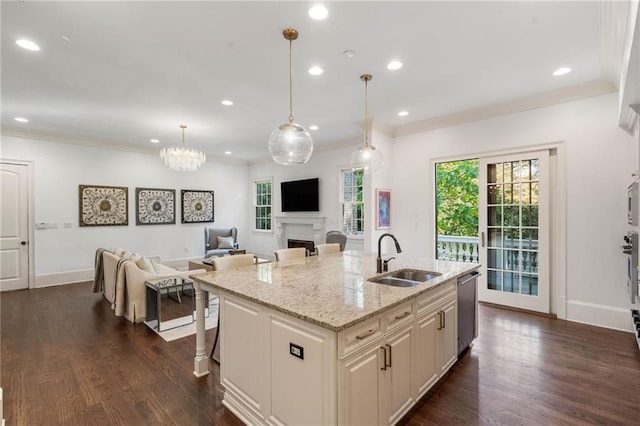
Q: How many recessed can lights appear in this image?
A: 11